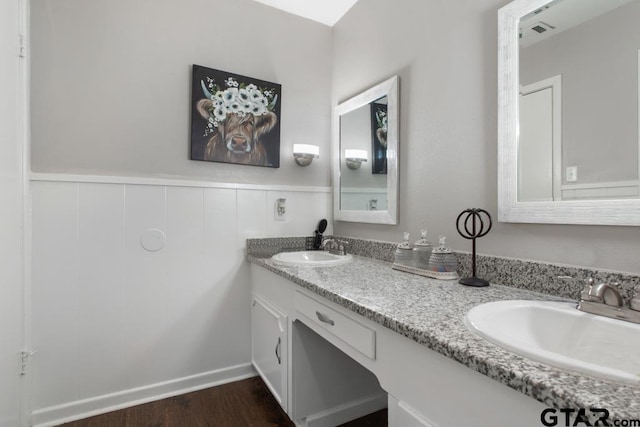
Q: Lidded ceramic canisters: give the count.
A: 3